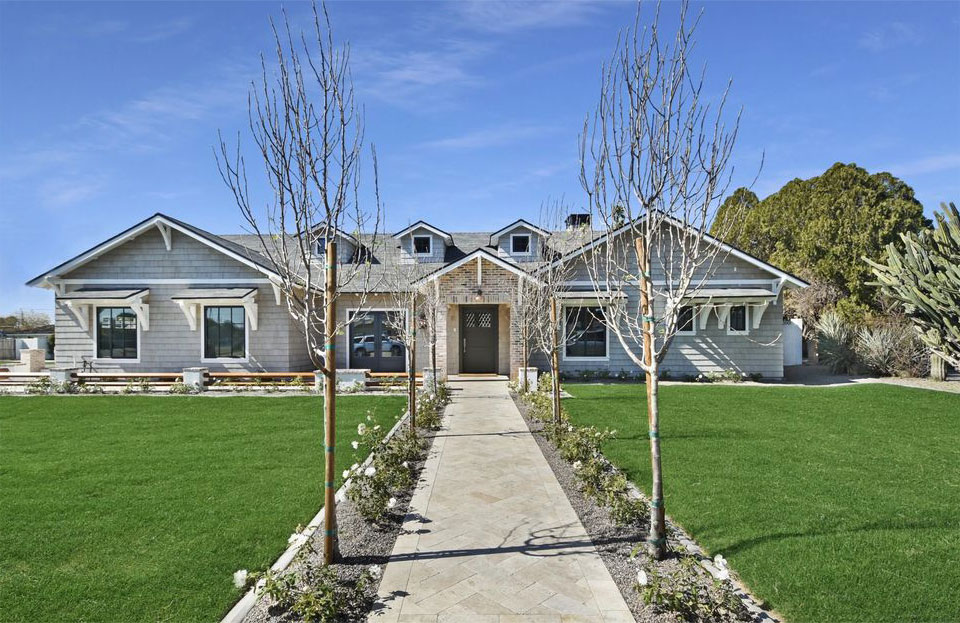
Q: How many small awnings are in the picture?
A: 4